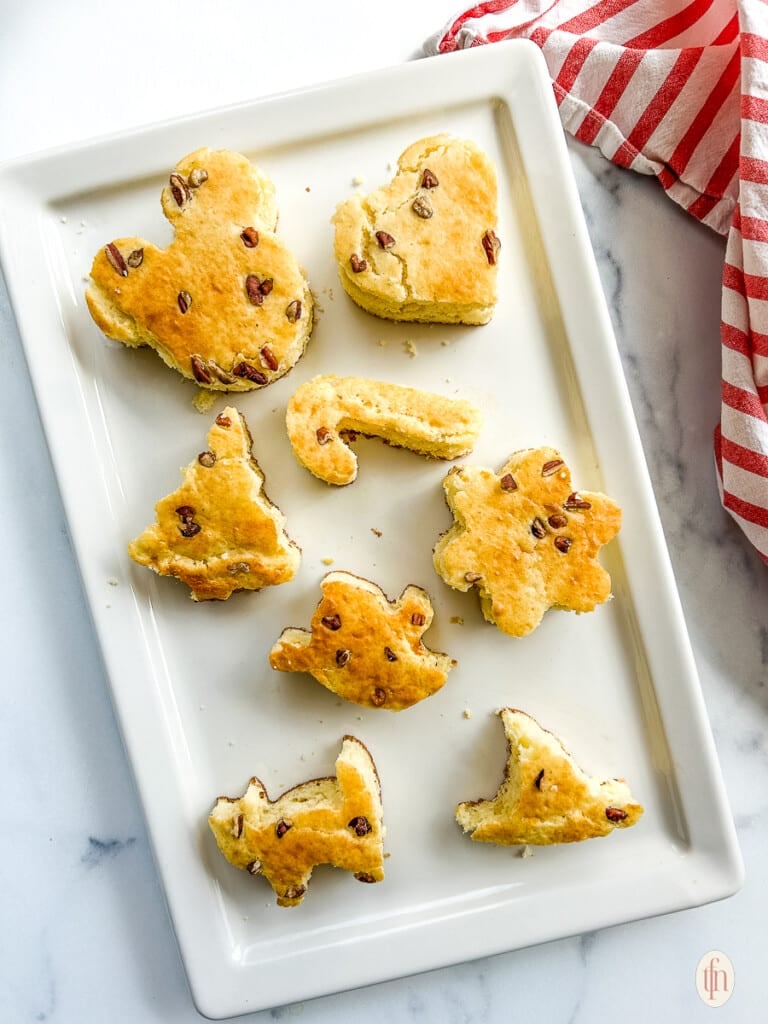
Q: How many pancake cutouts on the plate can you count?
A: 8